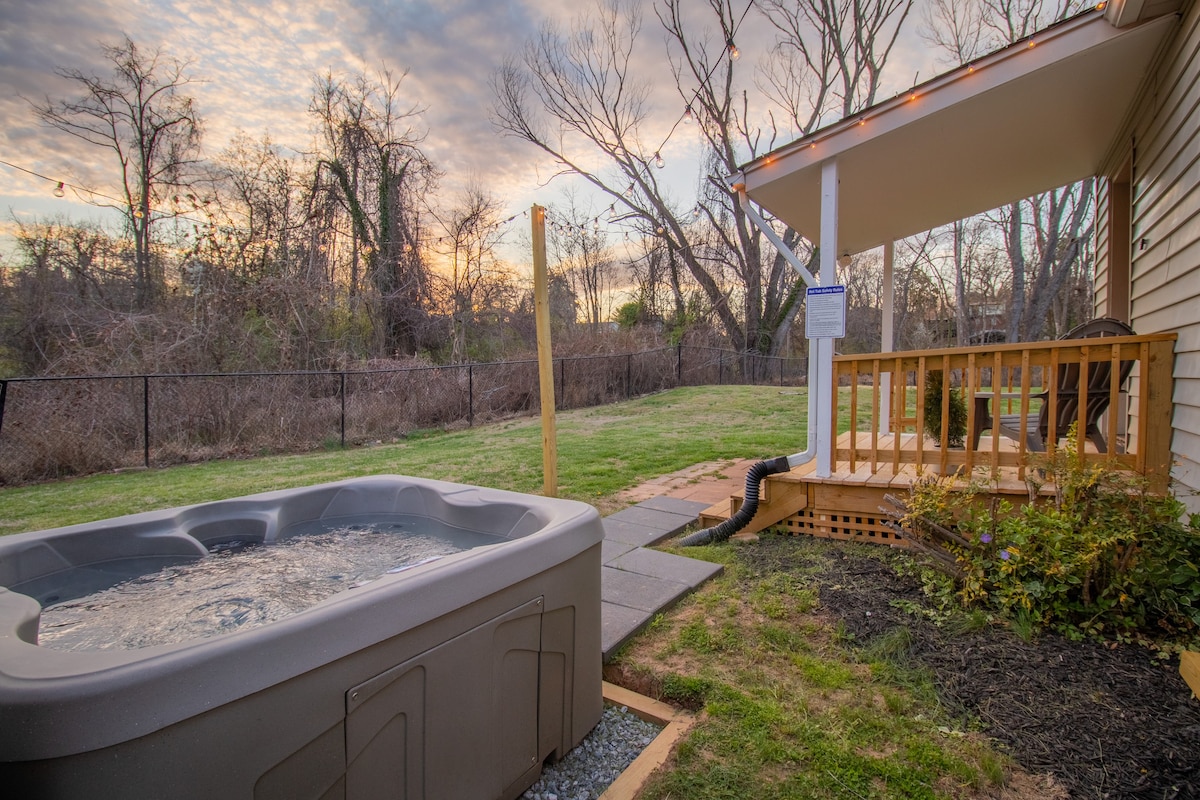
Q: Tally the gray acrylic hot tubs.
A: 1